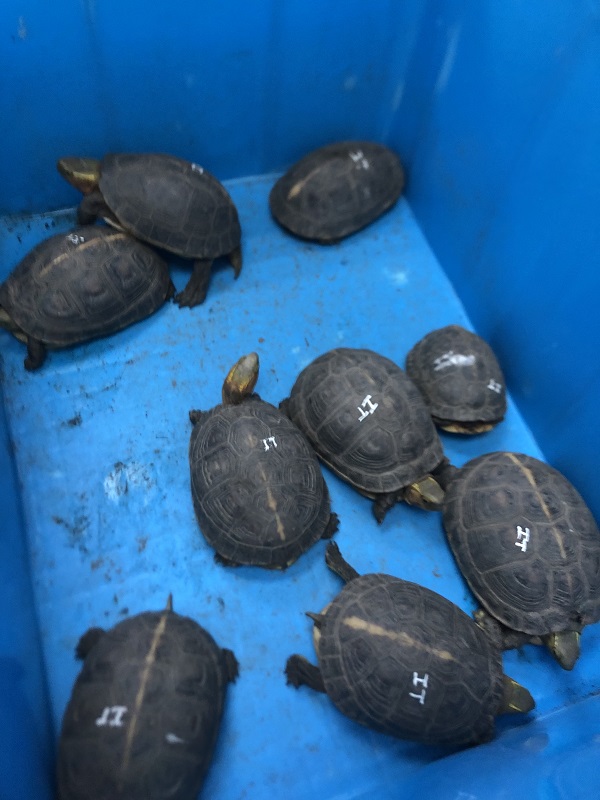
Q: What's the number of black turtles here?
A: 9